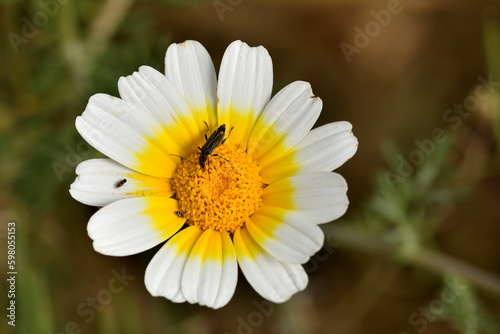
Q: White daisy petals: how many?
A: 13